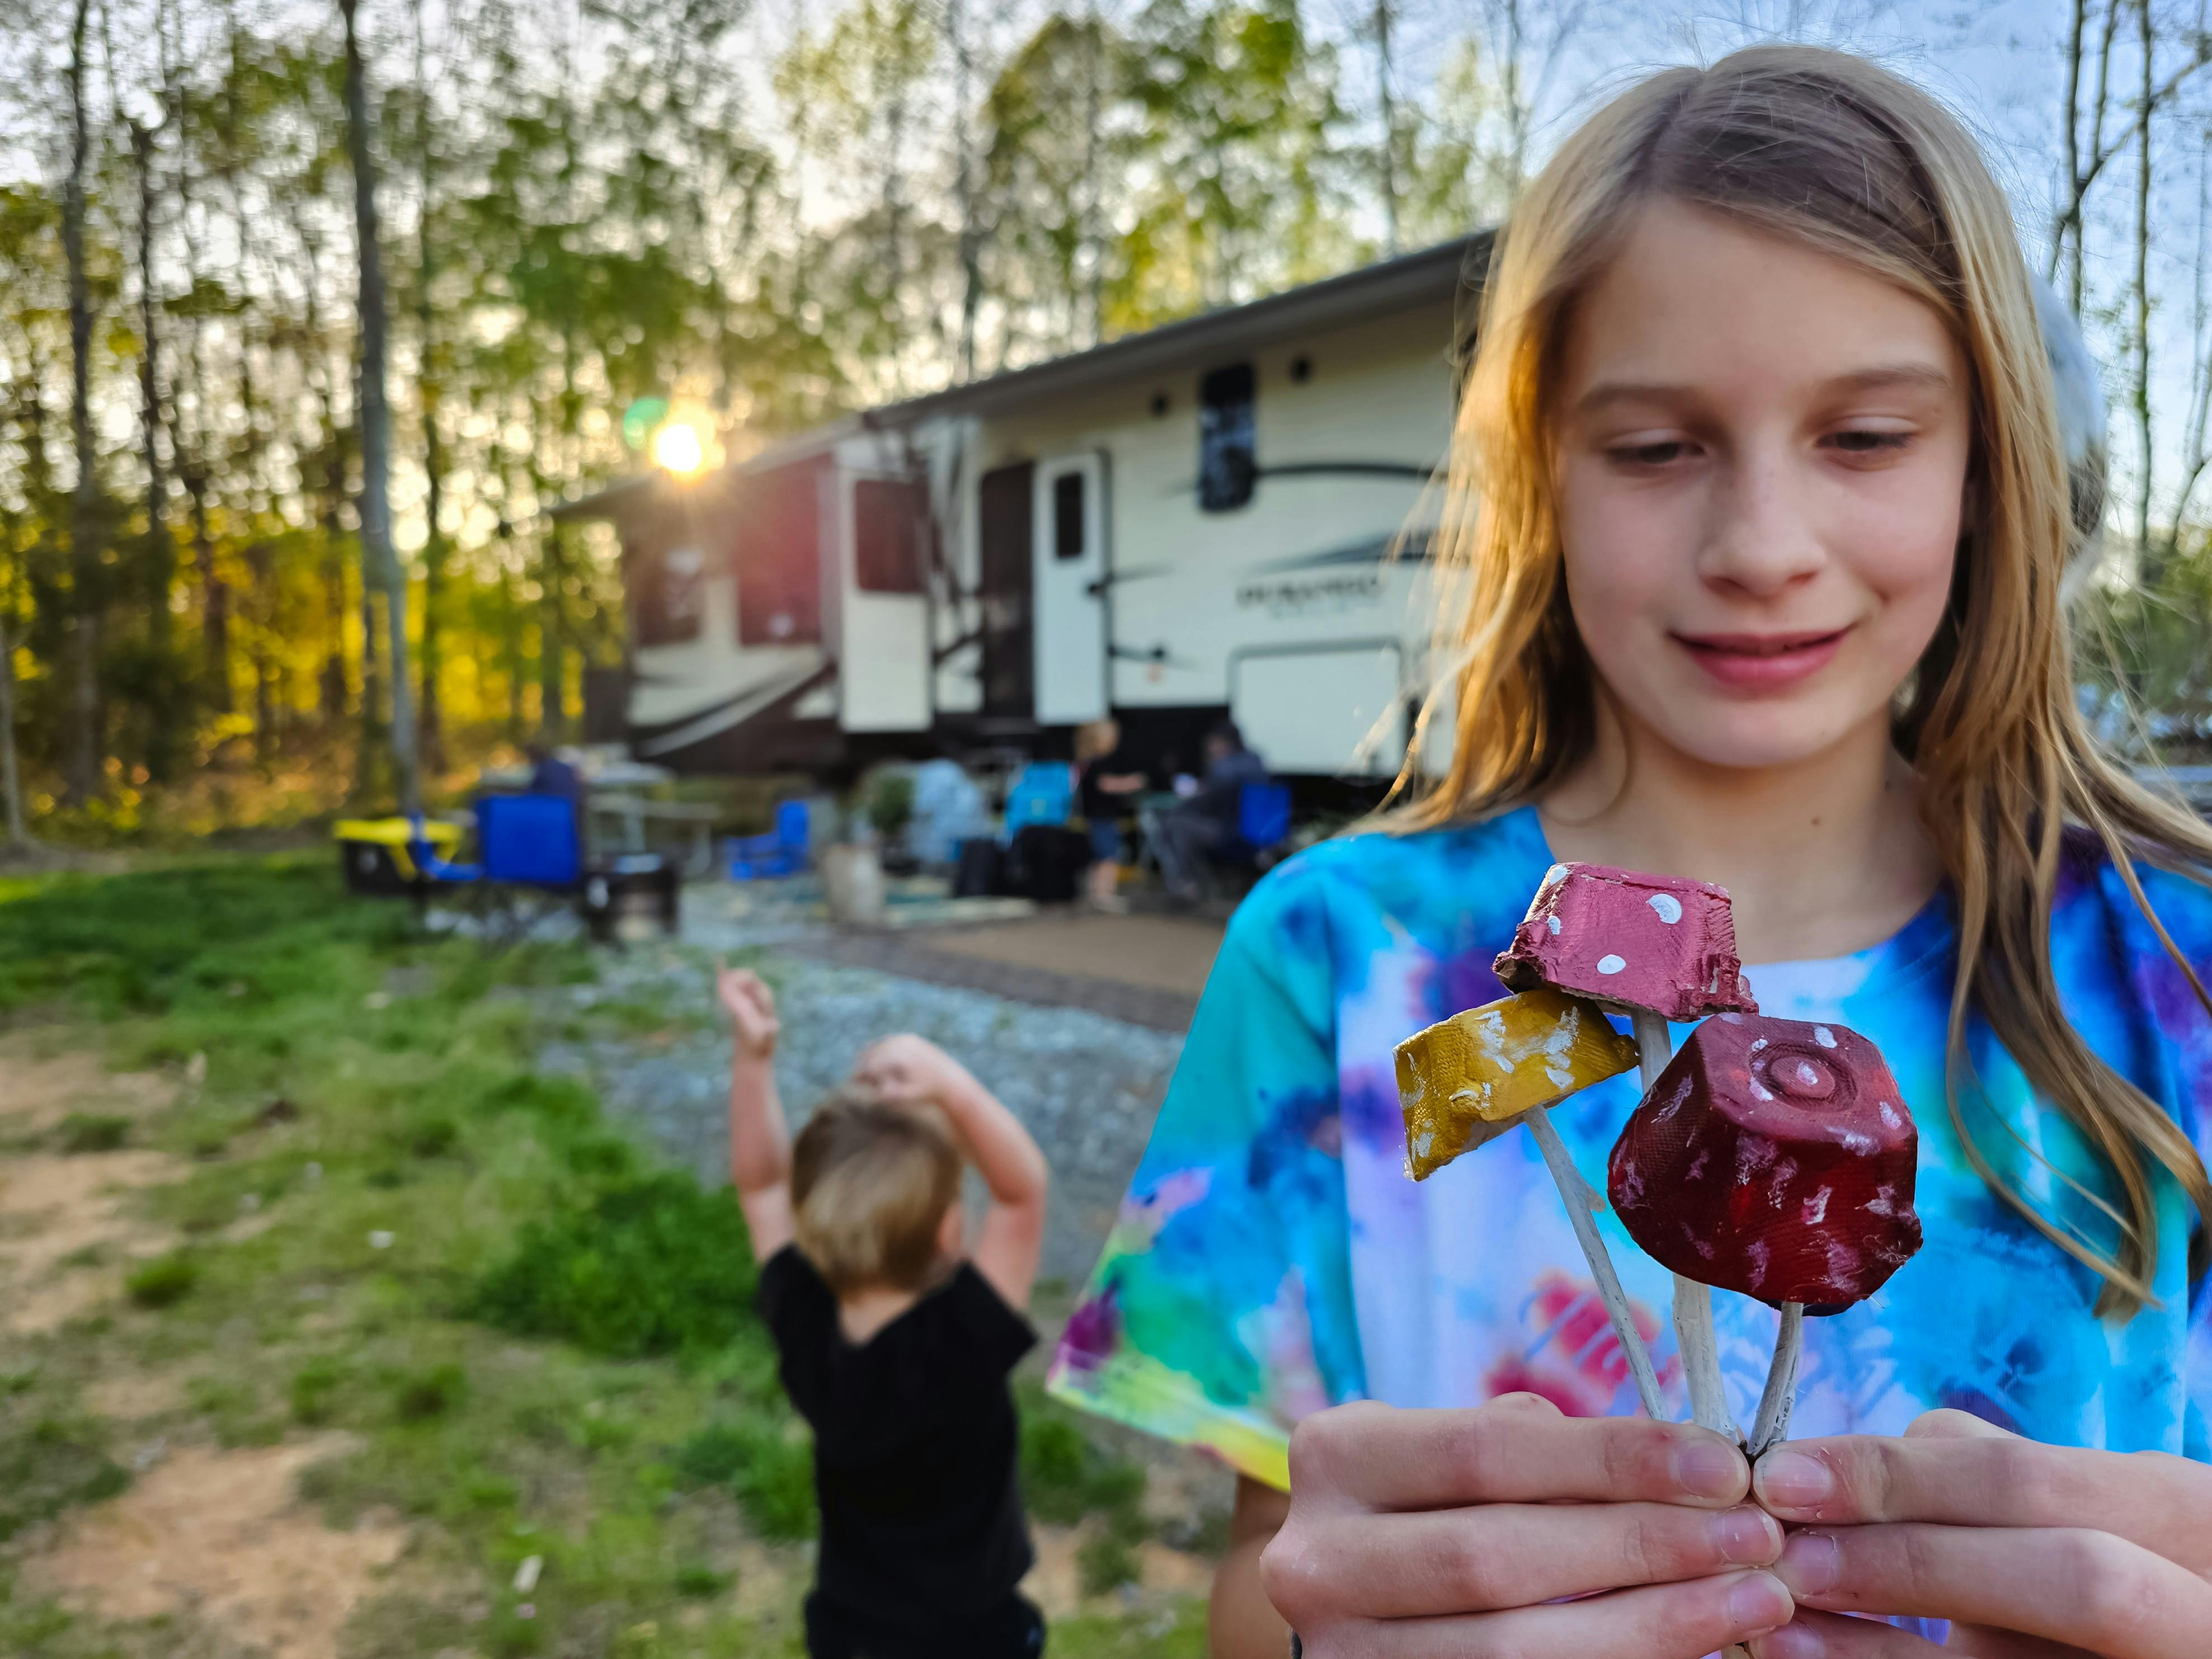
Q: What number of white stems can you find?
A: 3